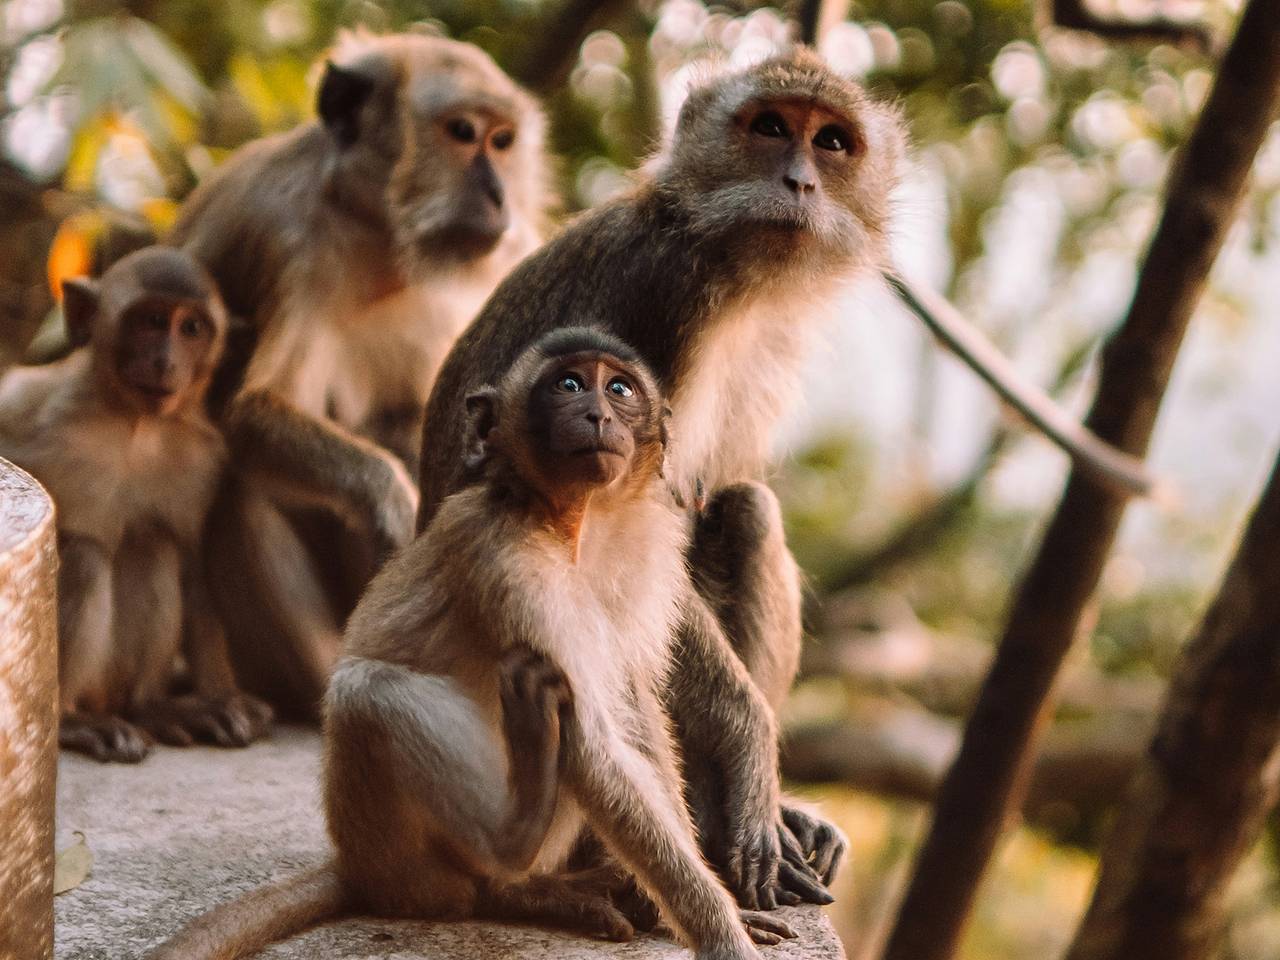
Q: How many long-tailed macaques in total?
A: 4